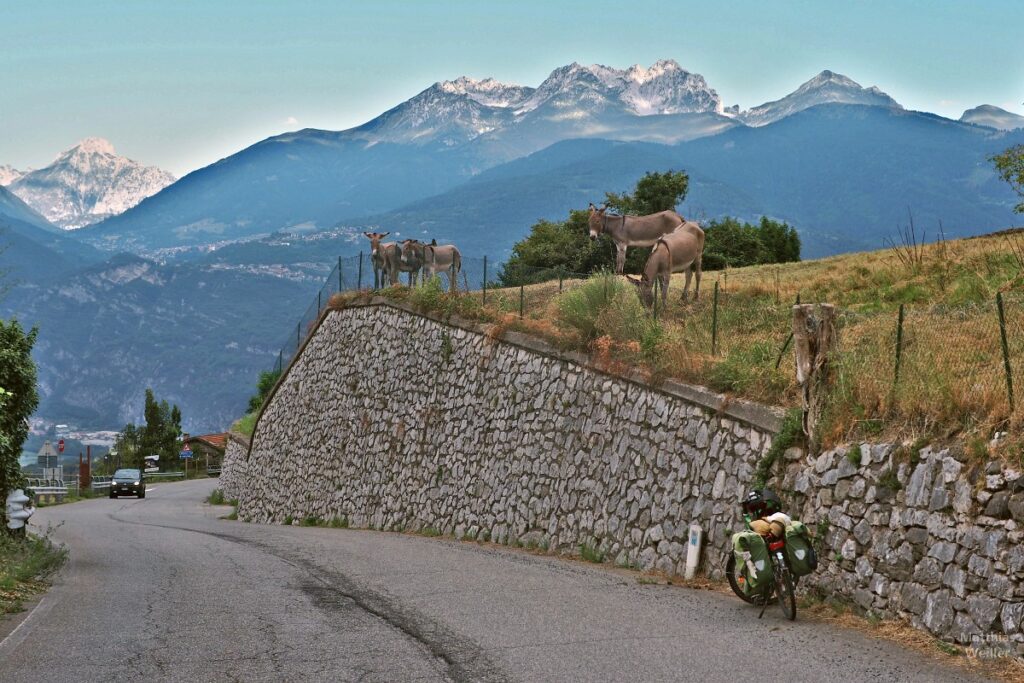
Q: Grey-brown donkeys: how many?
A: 5